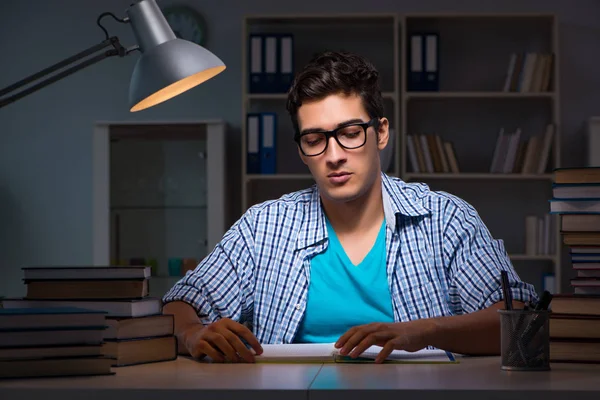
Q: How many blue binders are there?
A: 7